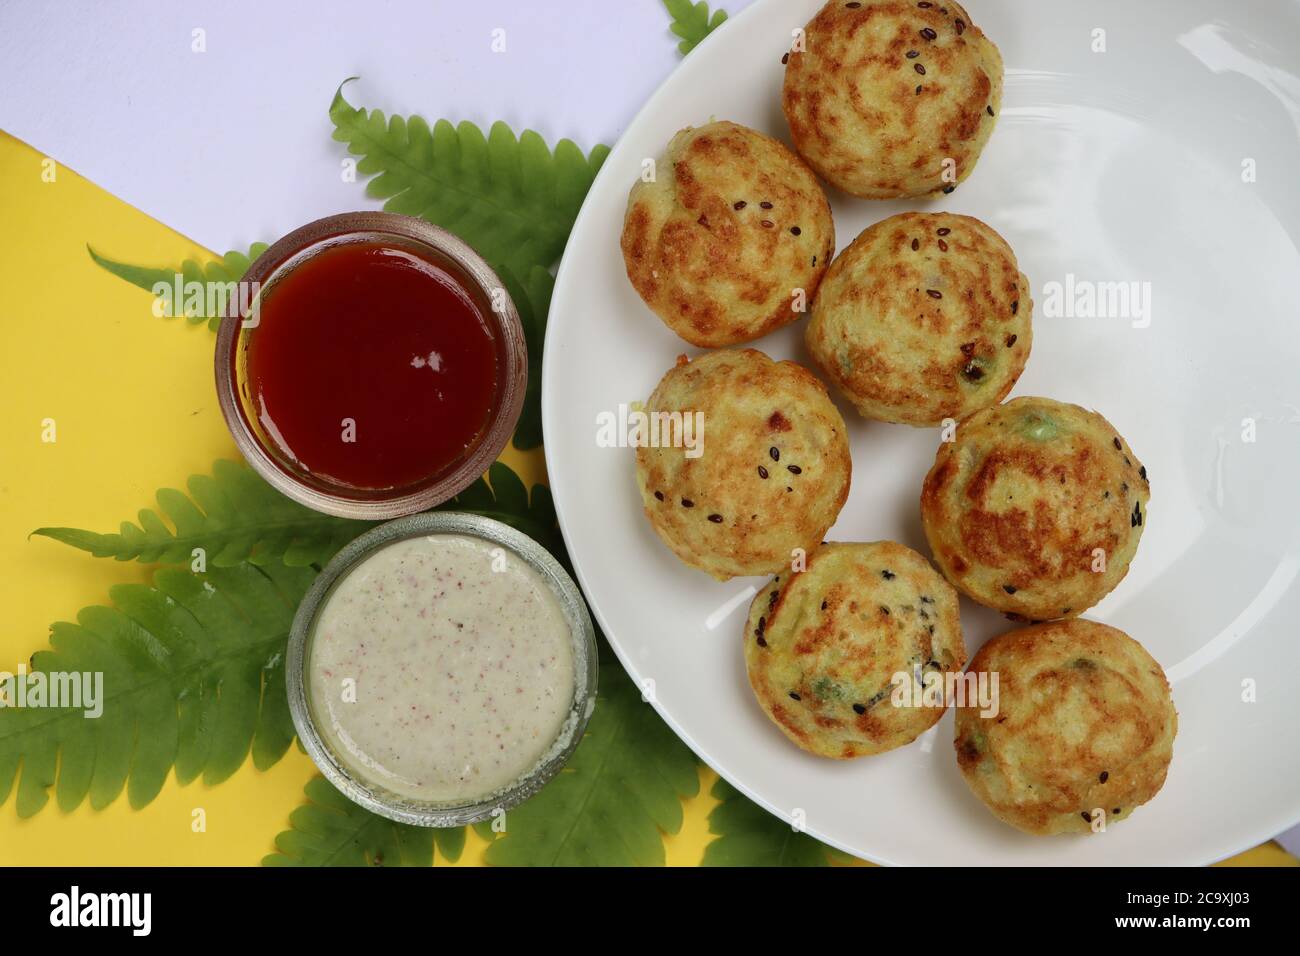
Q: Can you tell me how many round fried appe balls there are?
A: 7